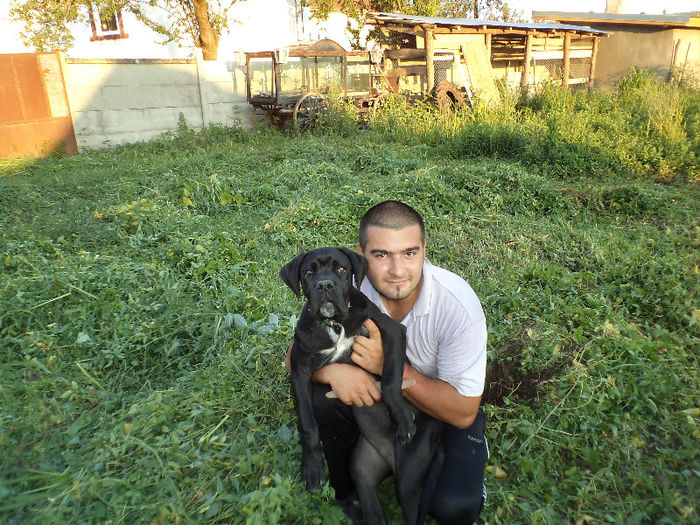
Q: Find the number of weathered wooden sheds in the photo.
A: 1